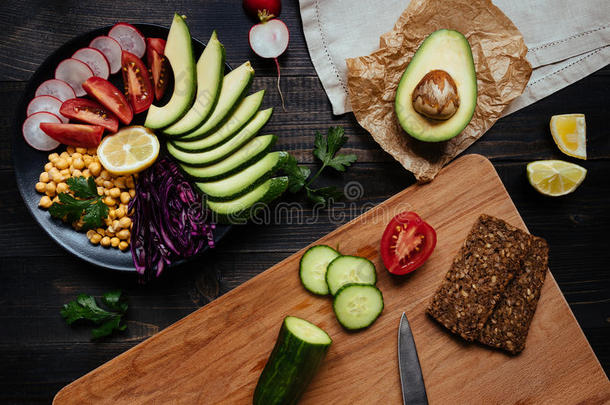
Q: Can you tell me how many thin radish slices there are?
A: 7